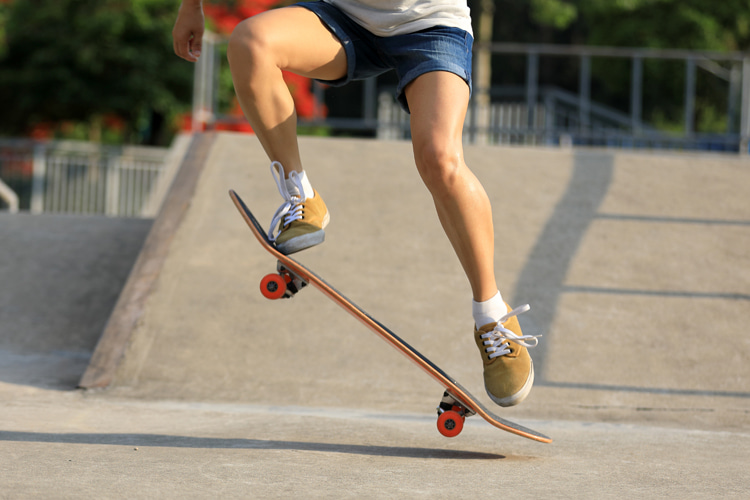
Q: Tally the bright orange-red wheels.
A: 2